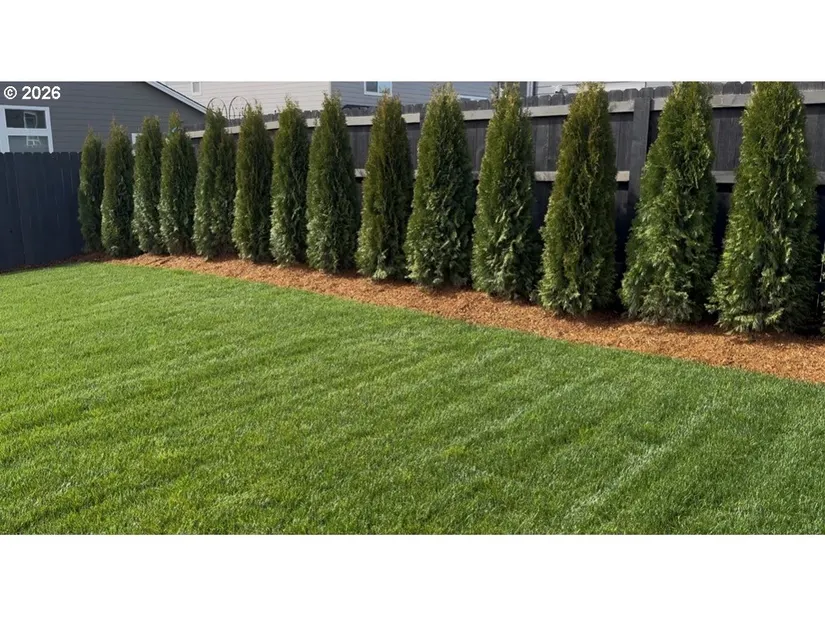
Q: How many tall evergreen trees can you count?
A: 14